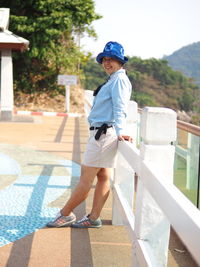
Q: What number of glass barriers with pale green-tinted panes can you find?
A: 1